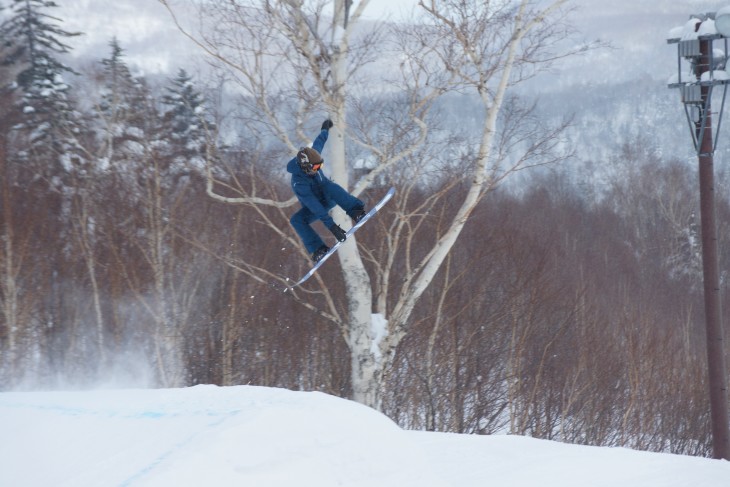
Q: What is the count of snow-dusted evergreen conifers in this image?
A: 3